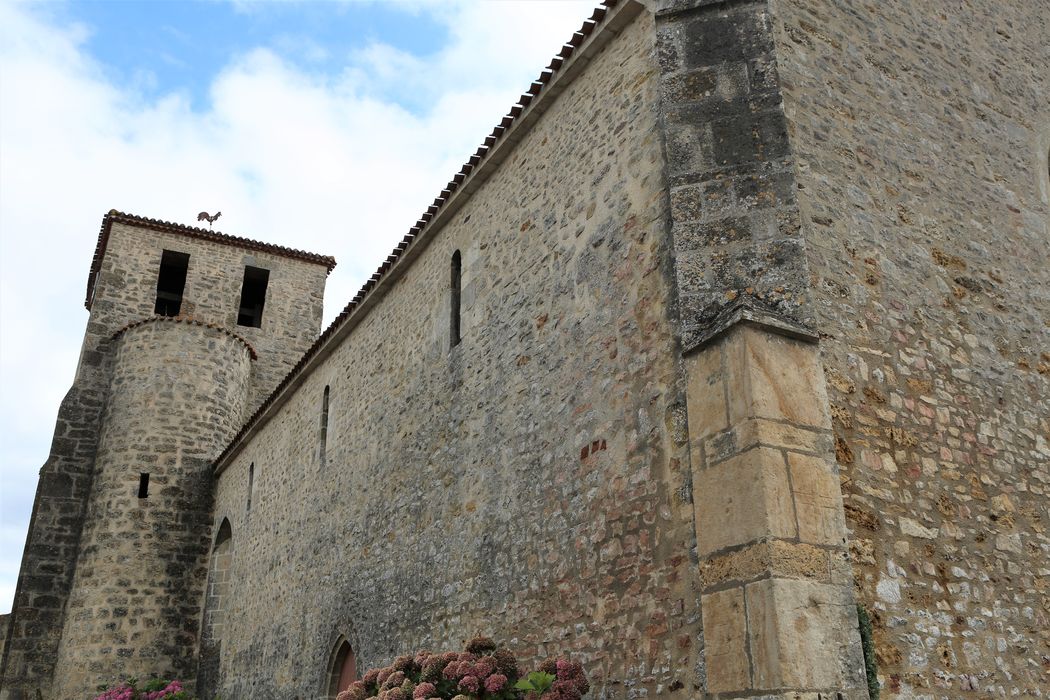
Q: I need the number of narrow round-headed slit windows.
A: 3